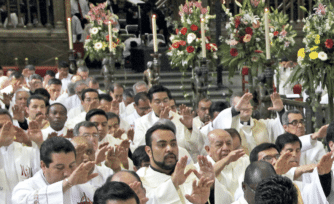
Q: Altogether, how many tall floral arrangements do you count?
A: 4